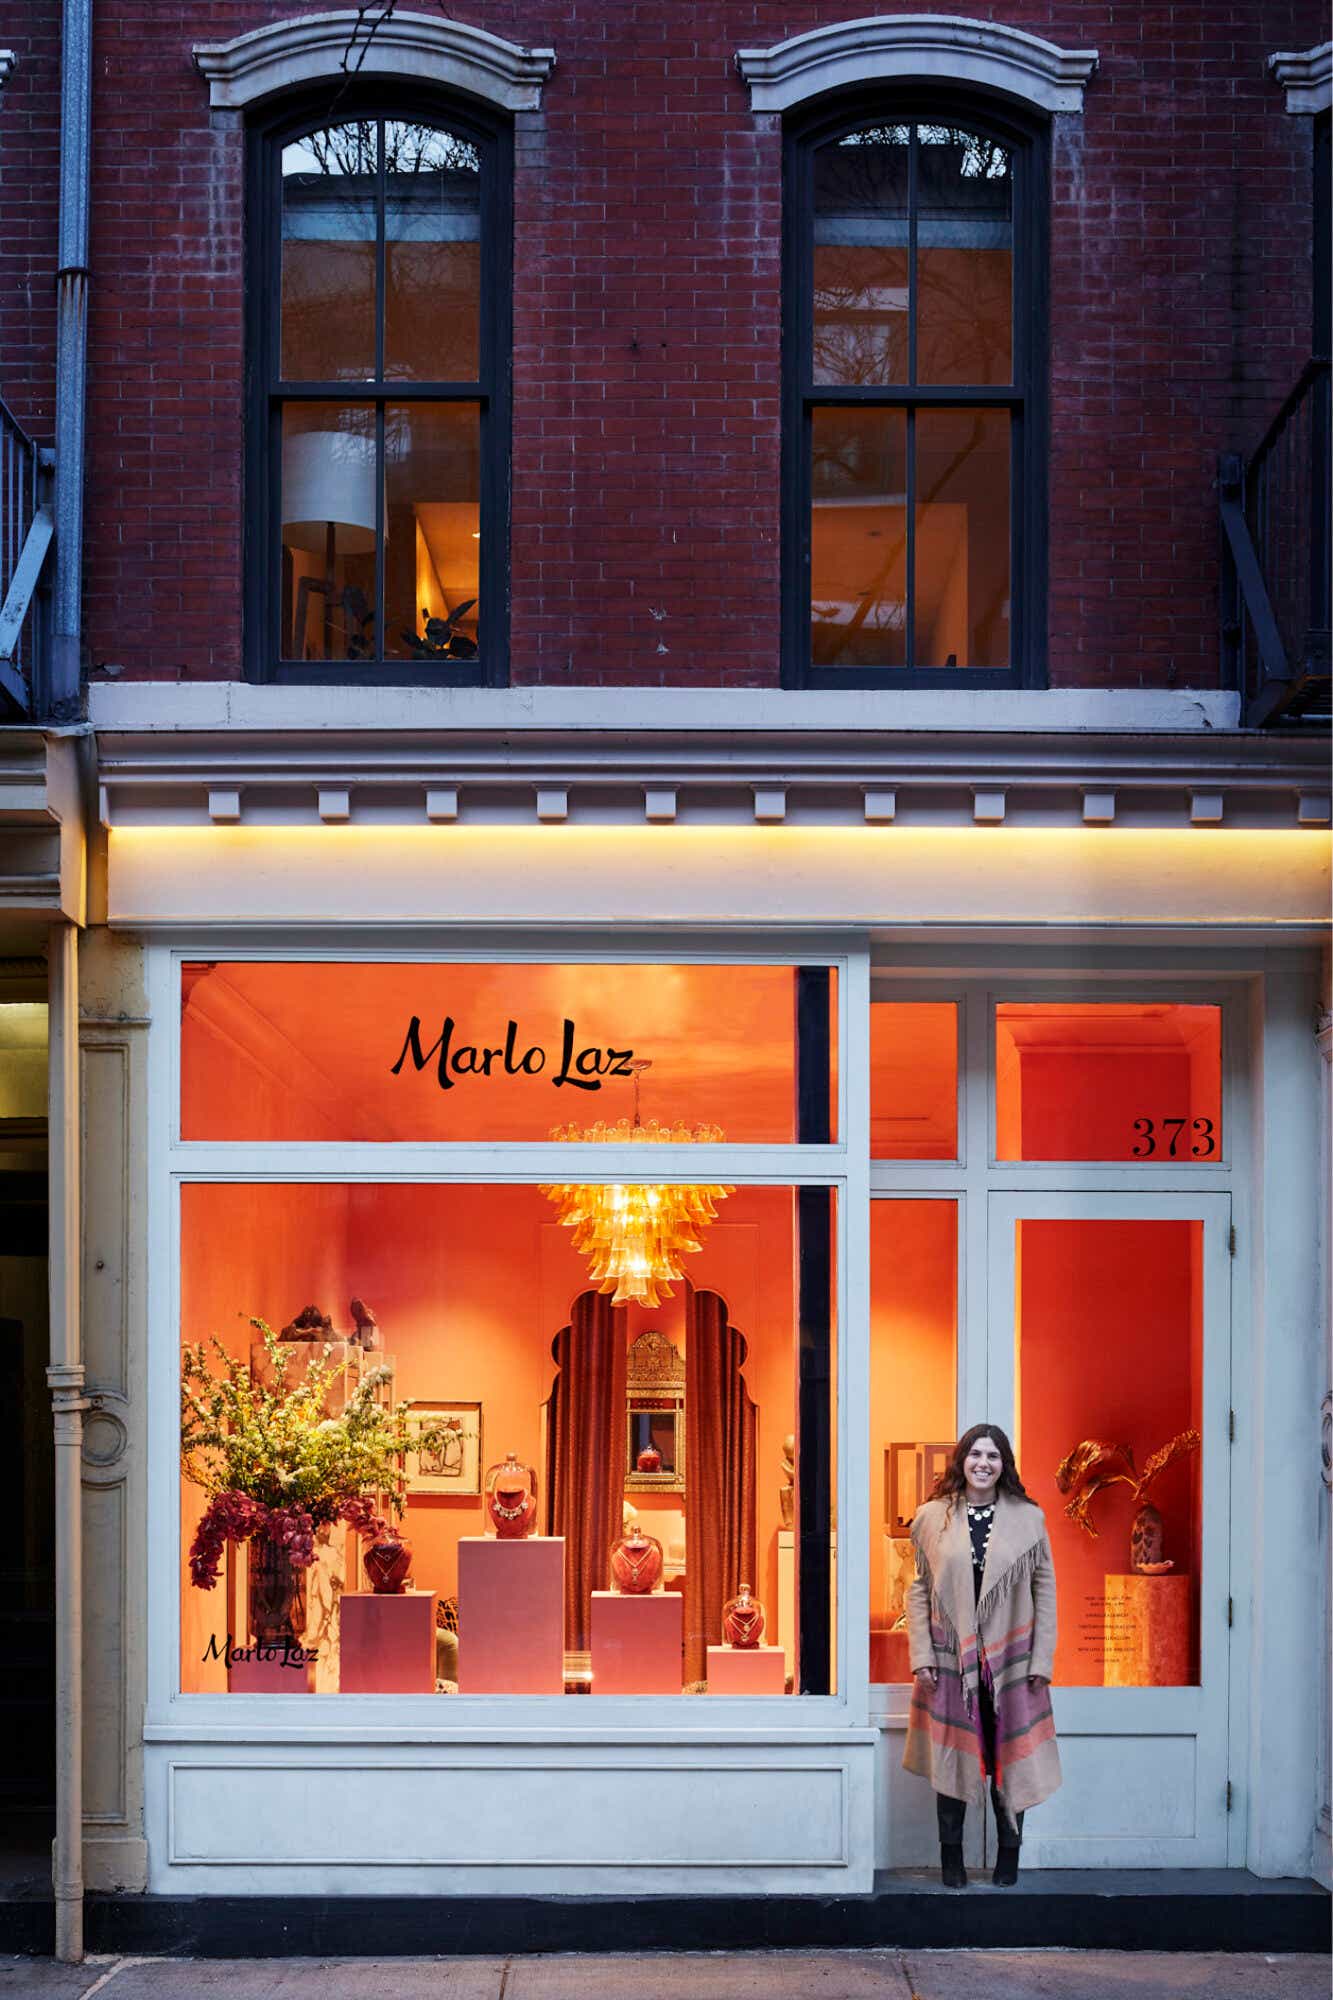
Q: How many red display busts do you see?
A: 4